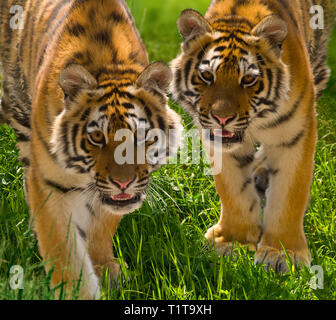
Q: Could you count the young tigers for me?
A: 2